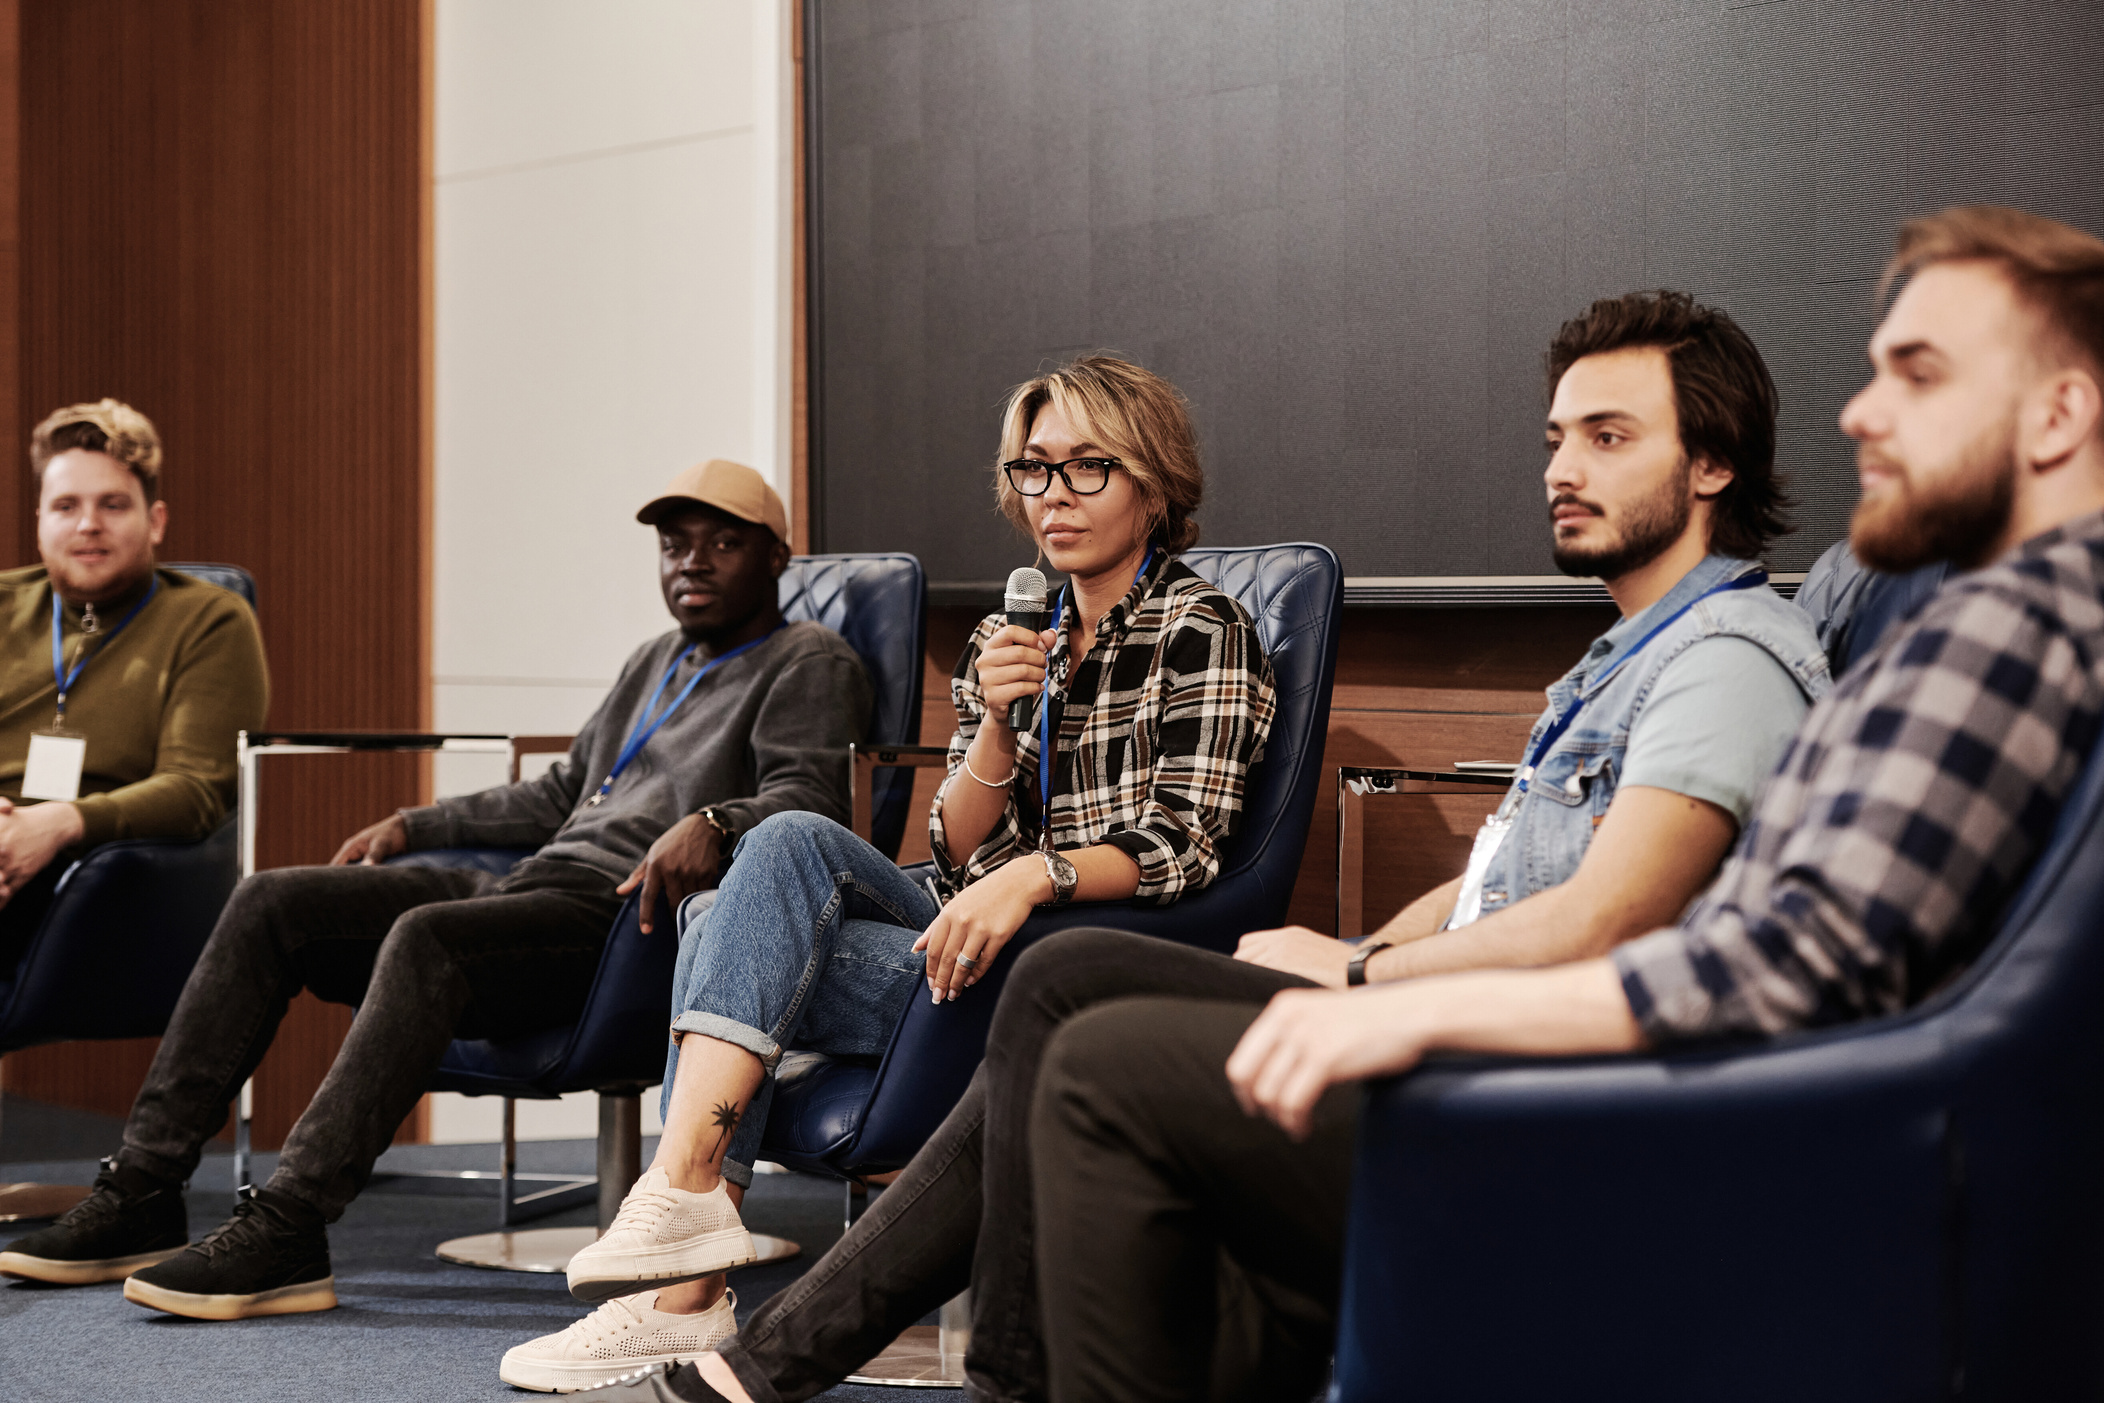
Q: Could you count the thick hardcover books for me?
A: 0